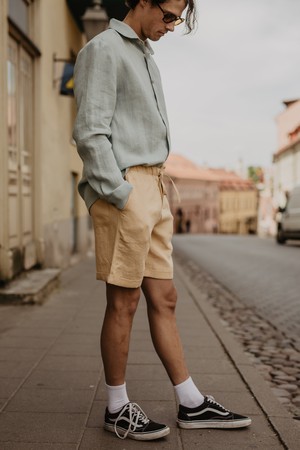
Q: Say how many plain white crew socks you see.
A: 2